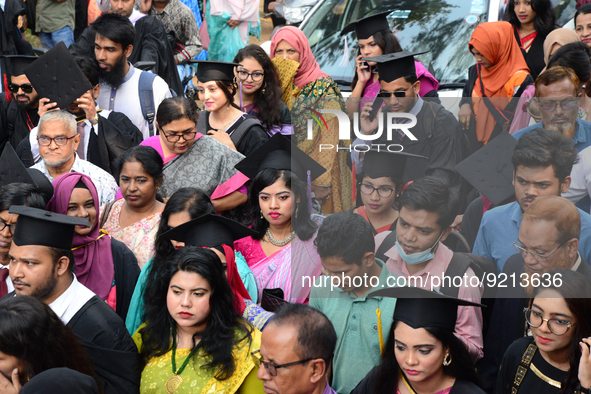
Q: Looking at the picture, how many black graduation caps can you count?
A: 12